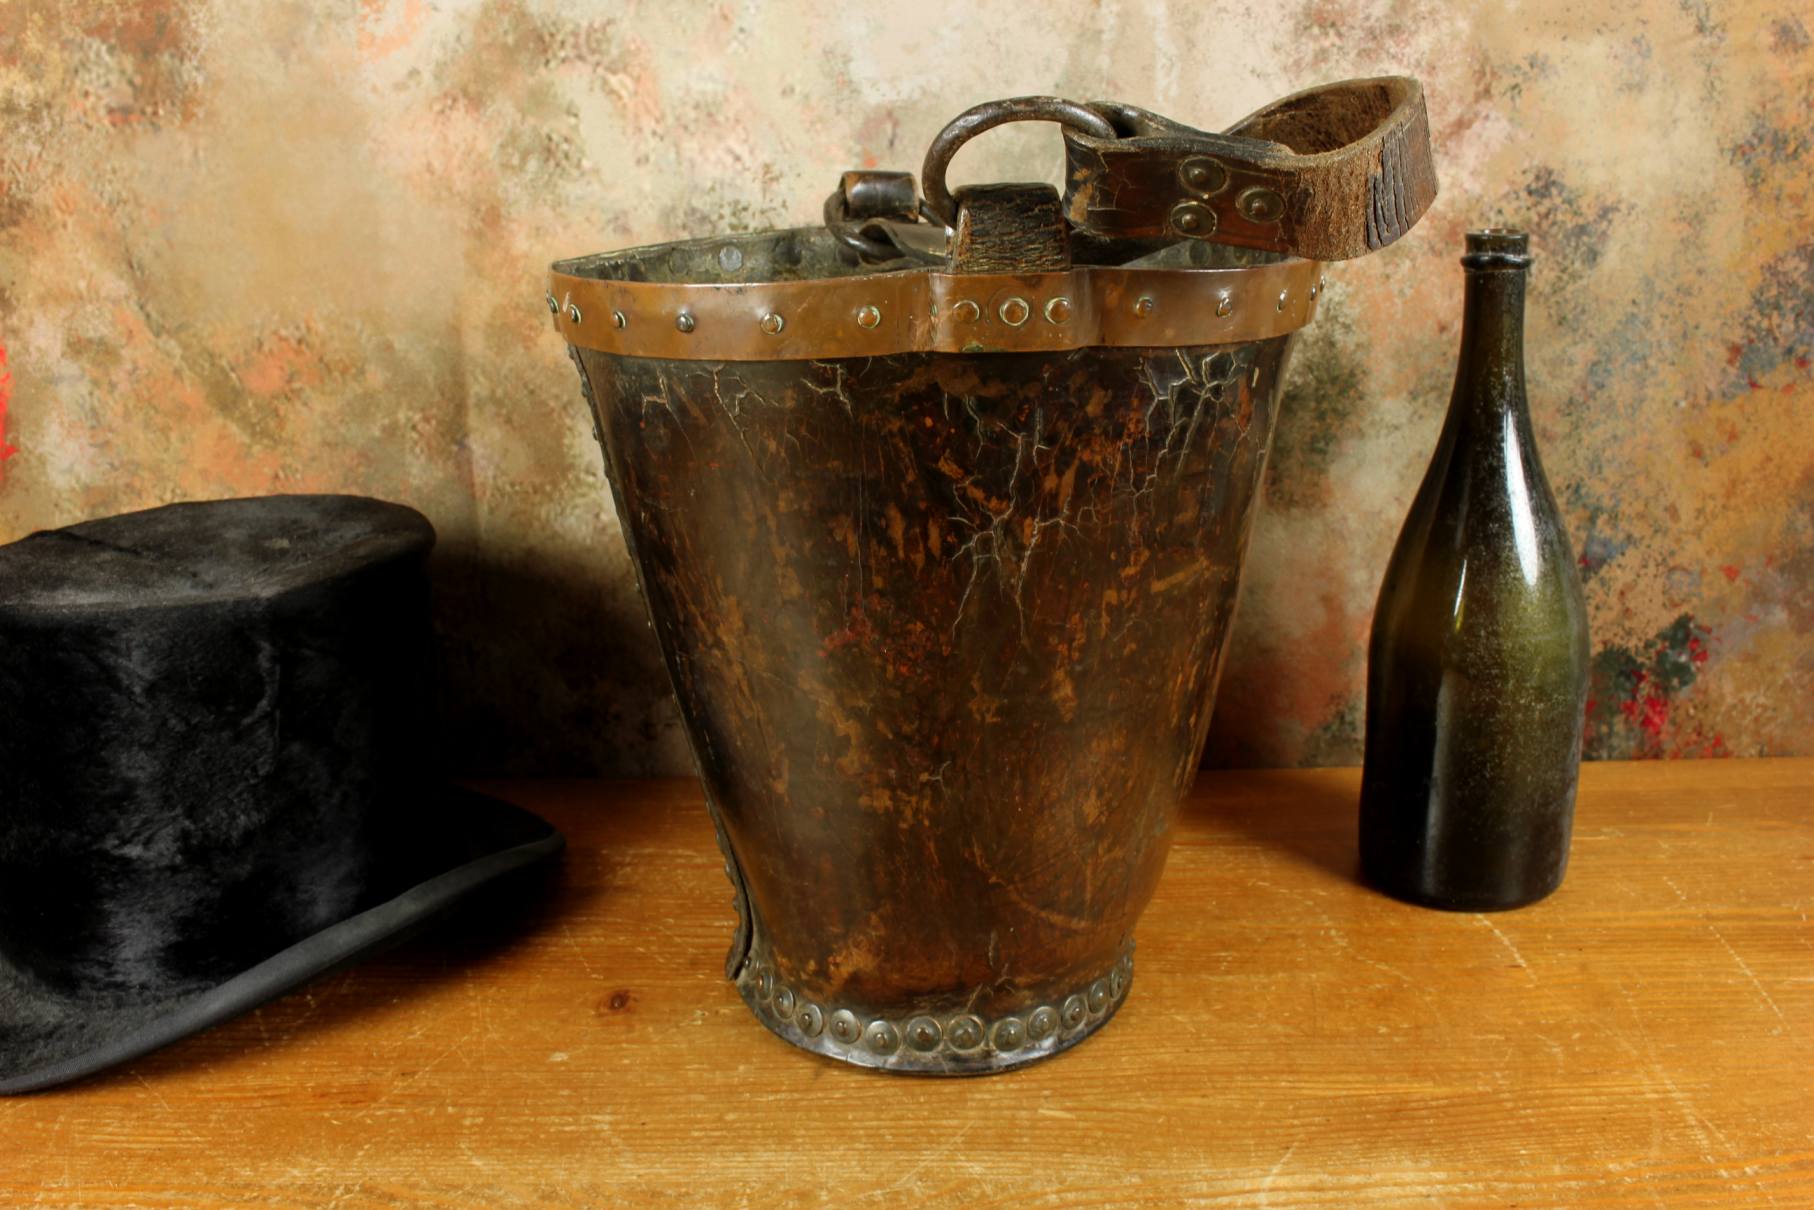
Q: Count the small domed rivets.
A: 14